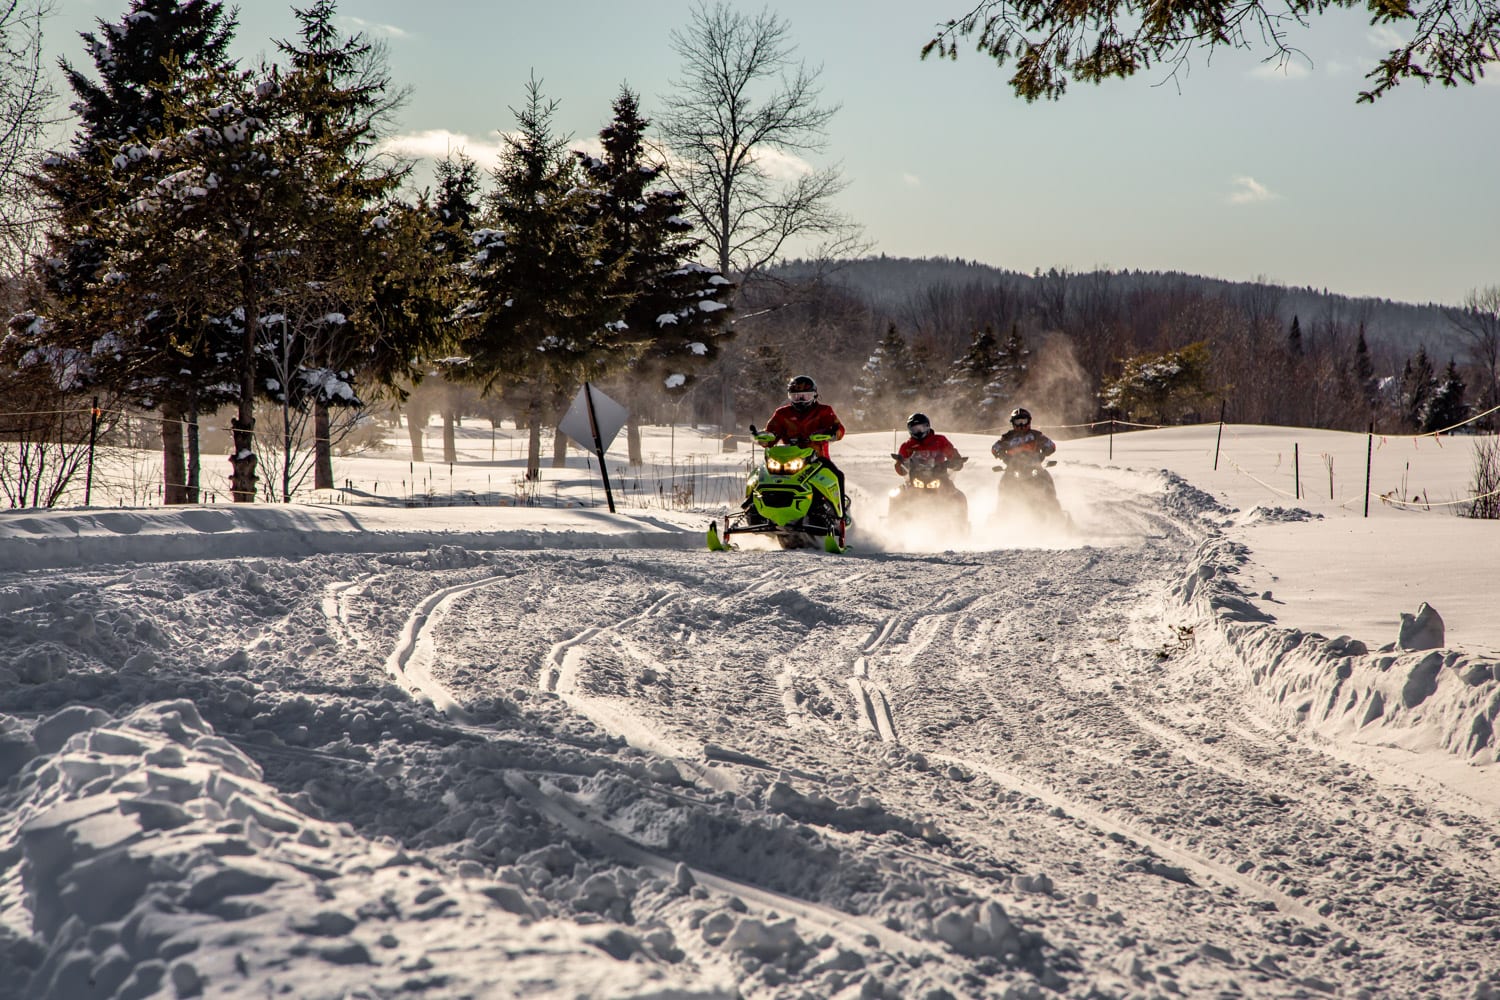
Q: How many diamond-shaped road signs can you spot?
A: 1